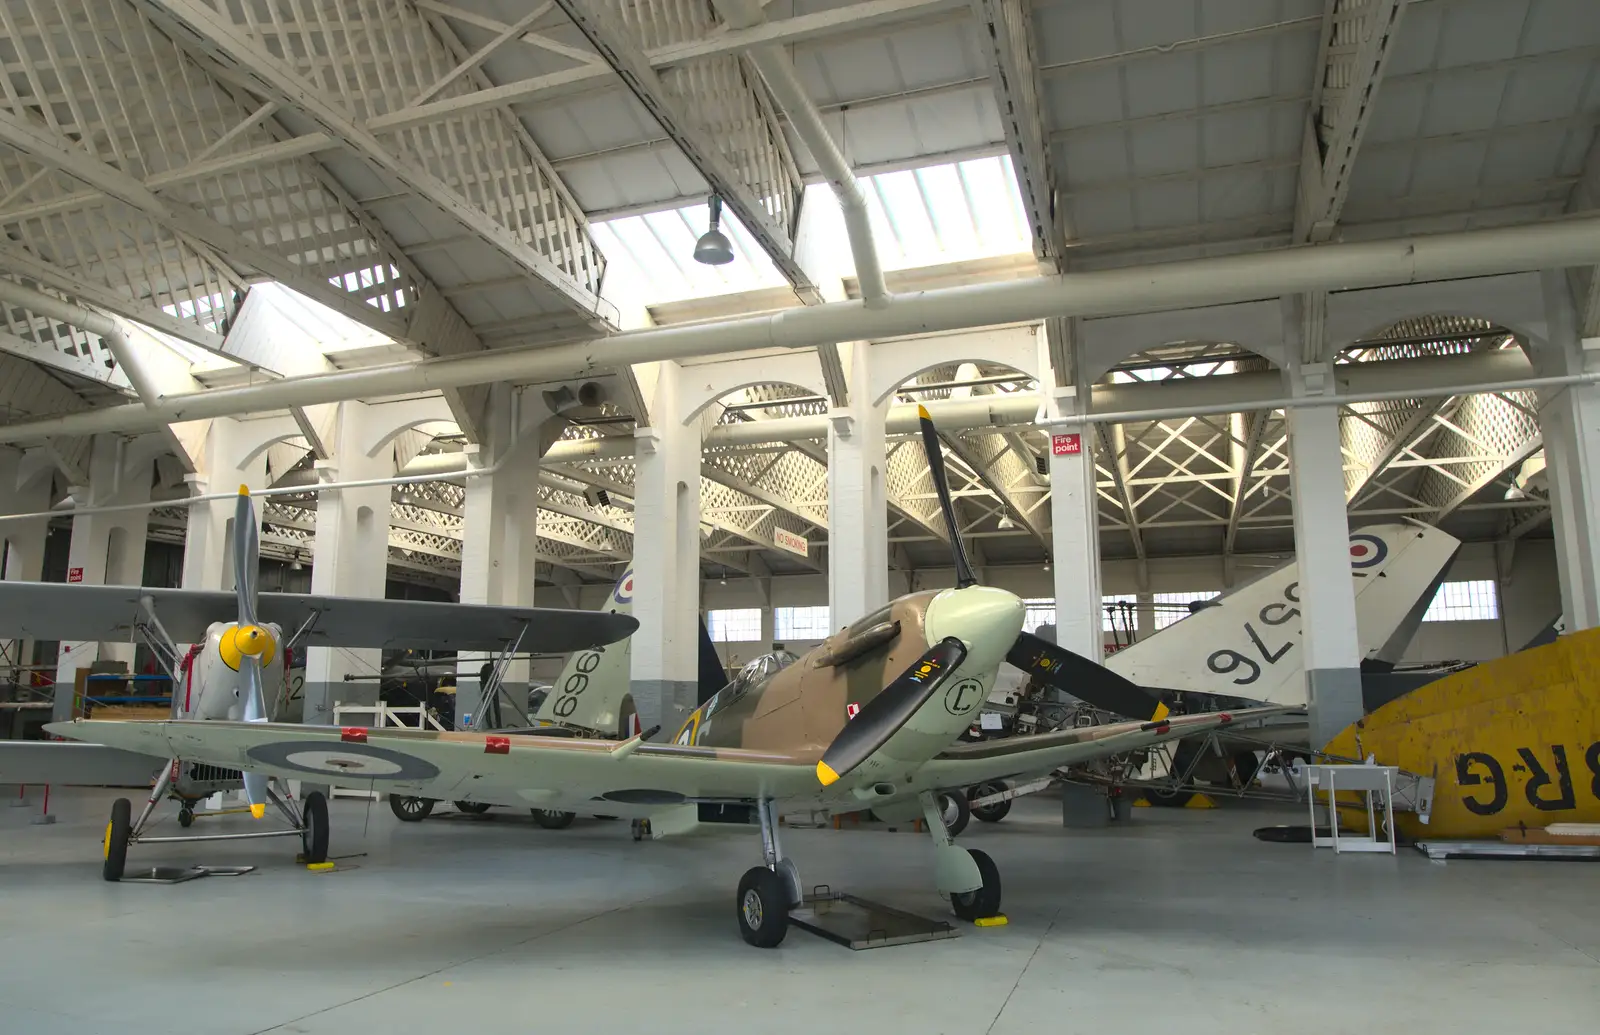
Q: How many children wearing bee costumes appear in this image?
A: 0